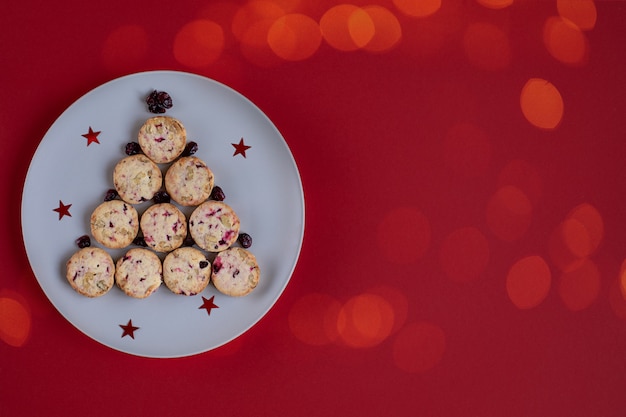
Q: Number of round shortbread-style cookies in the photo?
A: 10